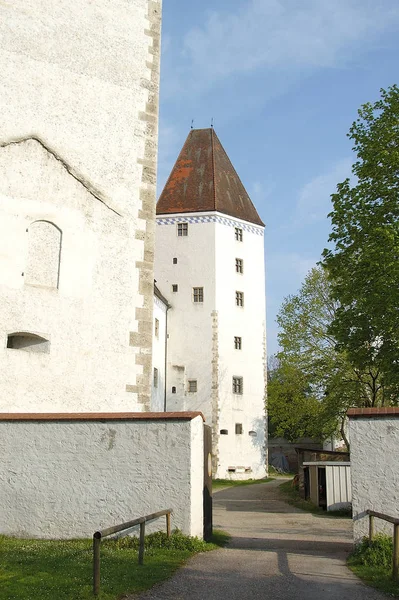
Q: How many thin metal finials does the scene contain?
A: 2